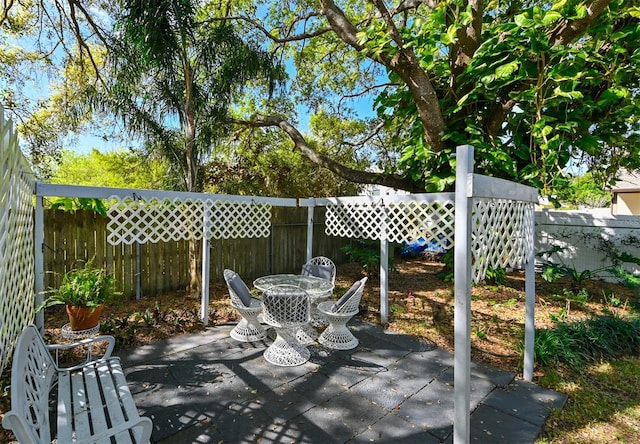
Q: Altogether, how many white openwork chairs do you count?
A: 4